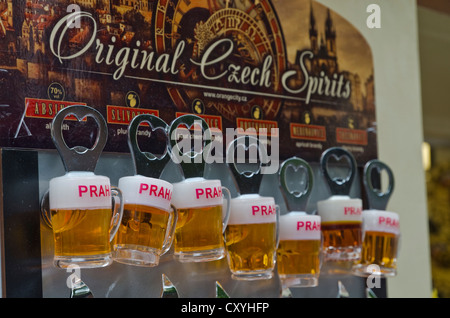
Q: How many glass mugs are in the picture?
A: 7